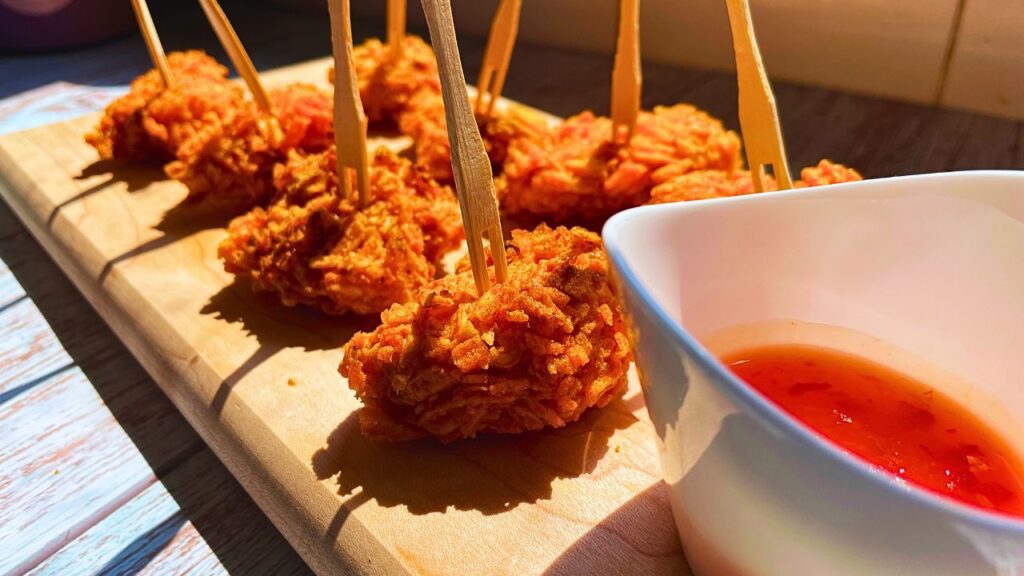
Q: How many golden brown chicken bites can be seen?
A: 8